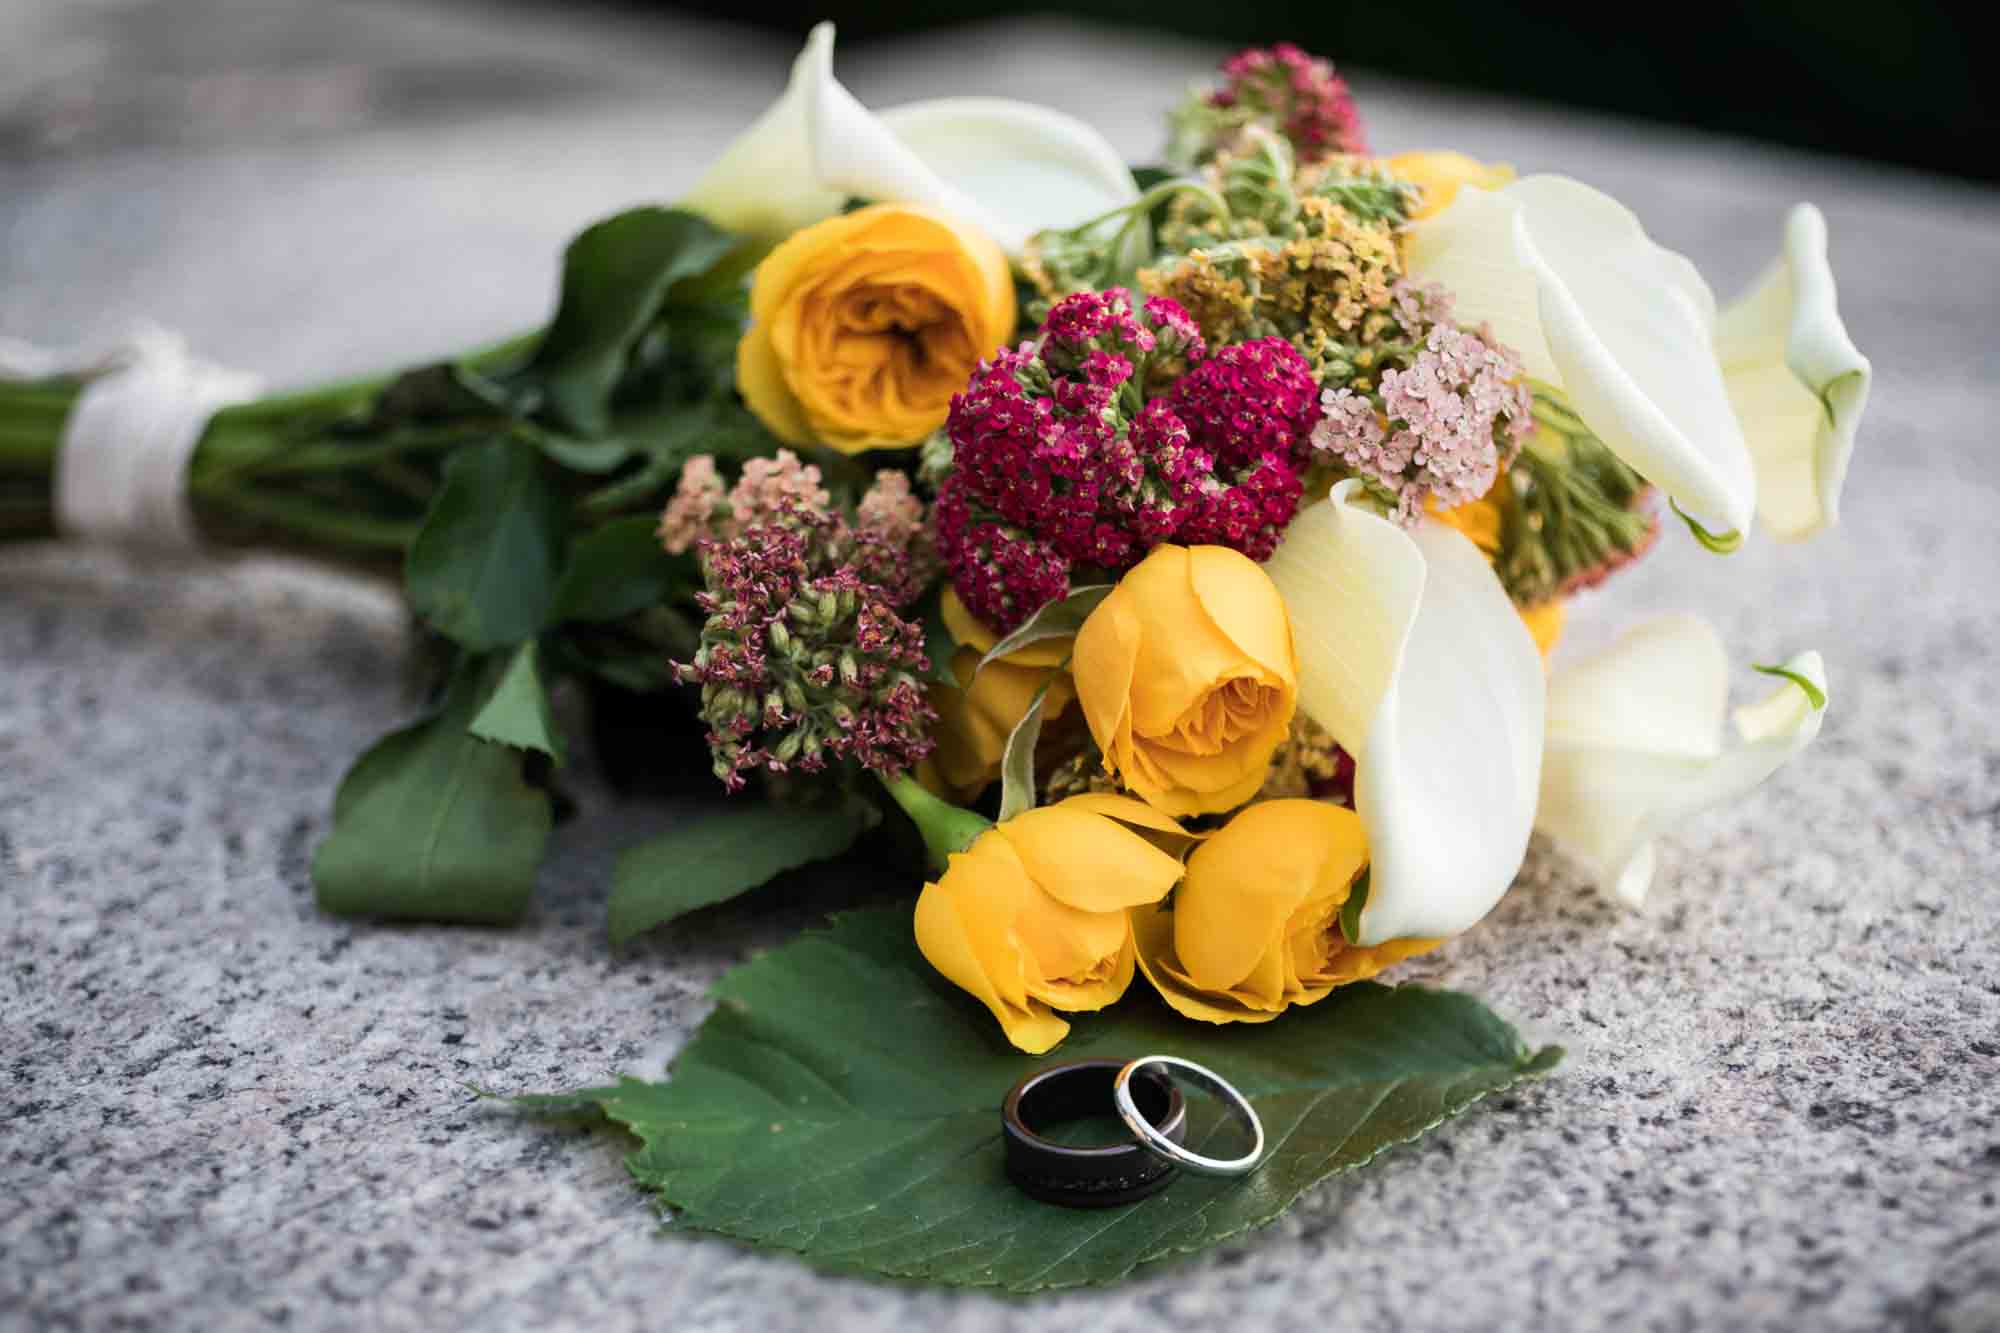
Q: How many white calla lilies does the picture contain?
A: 5